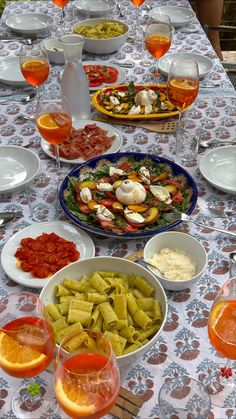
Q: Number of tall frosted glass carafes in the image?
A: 1